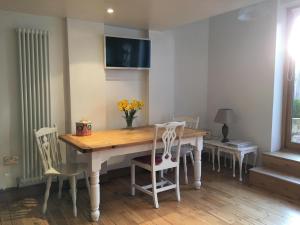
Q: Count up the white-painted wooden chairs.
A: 3